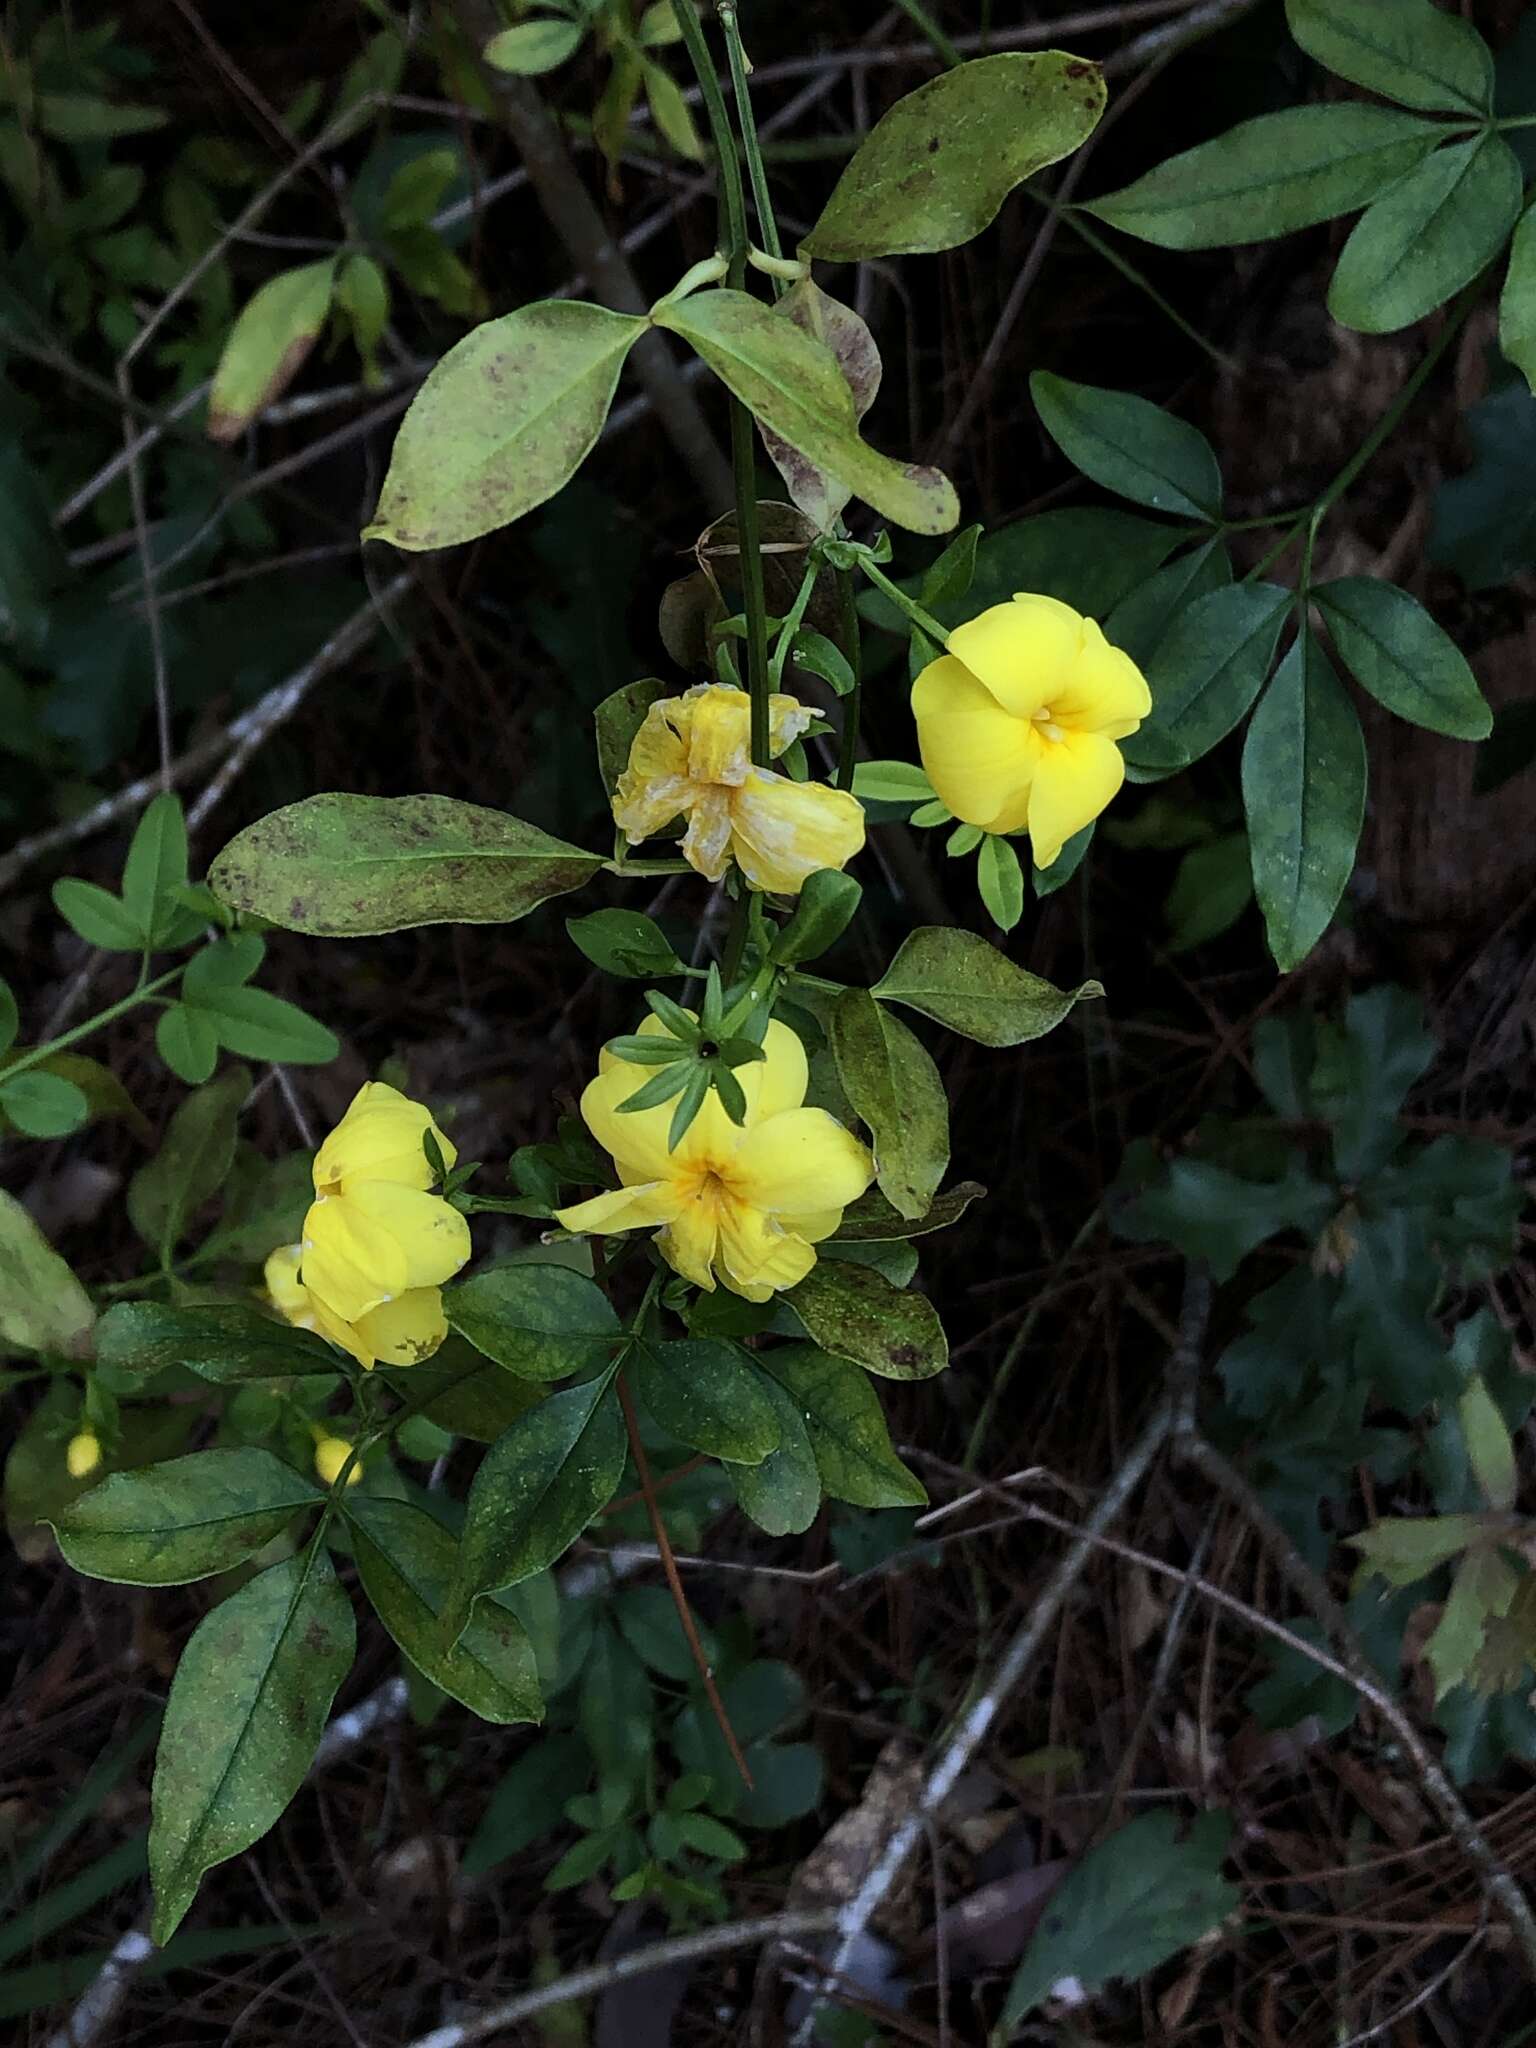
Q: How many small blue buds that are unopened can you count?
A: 0